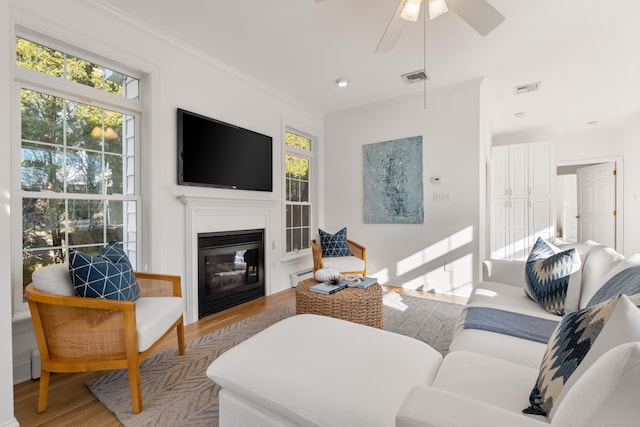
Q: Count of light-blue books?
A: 2